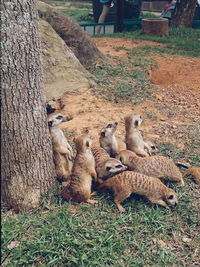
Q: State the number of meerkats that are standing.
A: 4